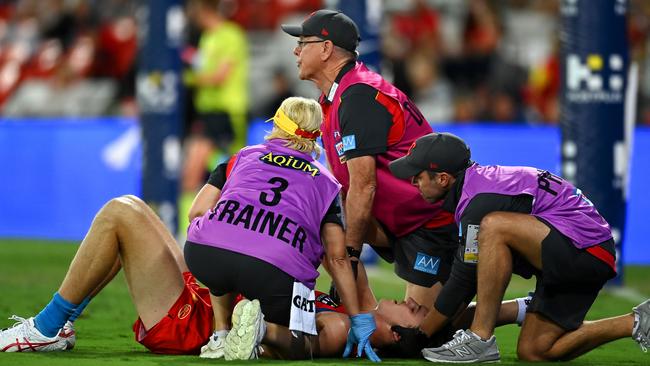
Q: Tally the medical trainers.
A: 3